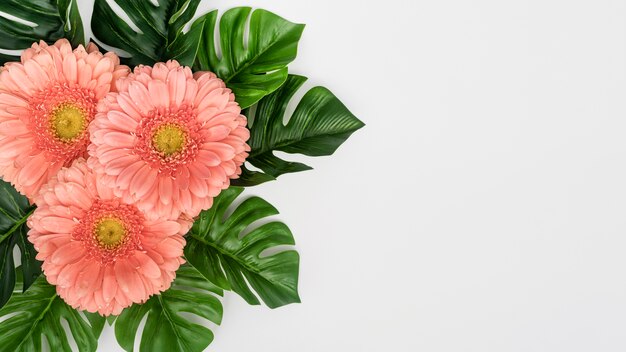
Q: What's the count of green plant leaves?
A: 8